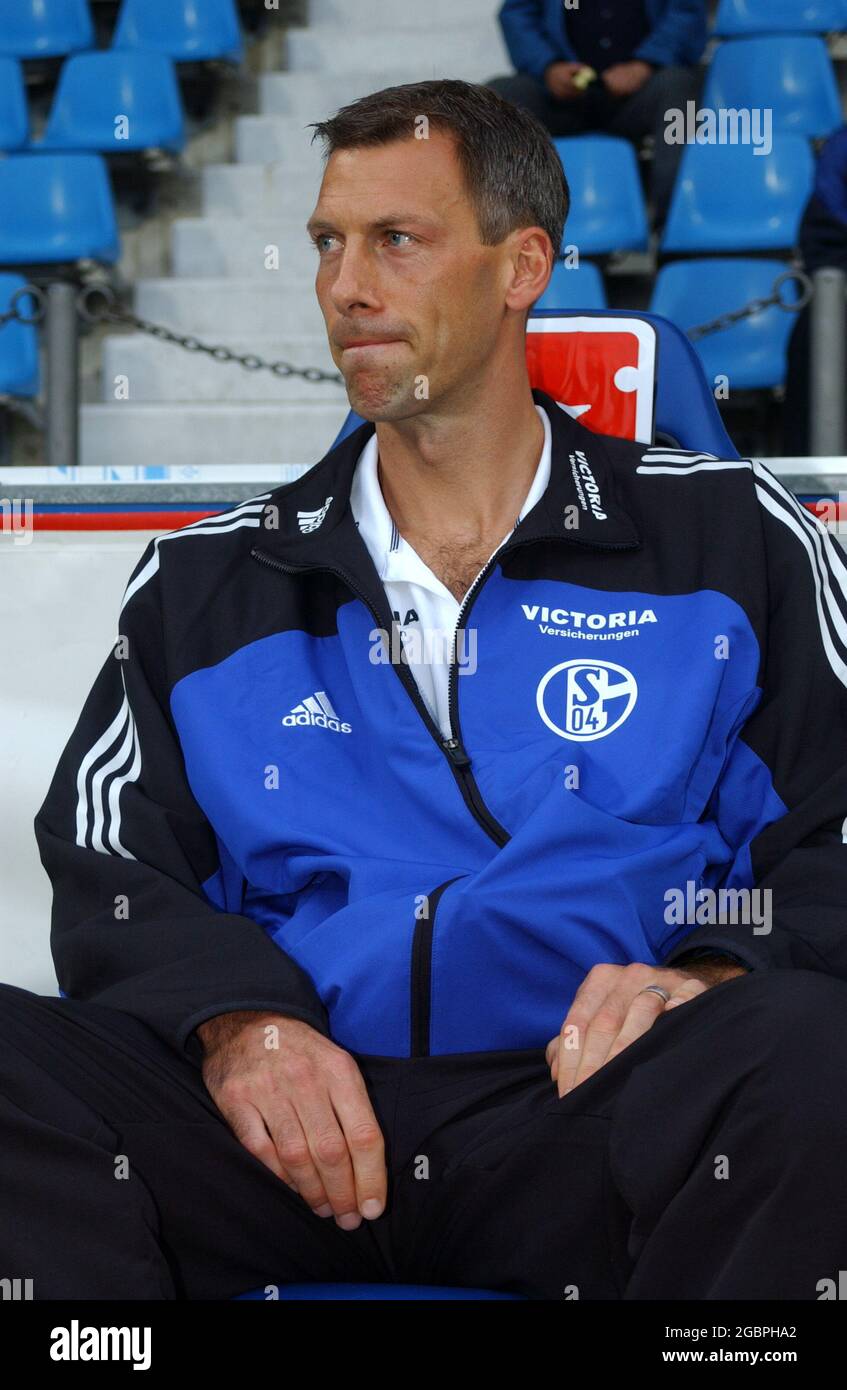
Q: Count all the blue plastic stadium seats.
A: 12